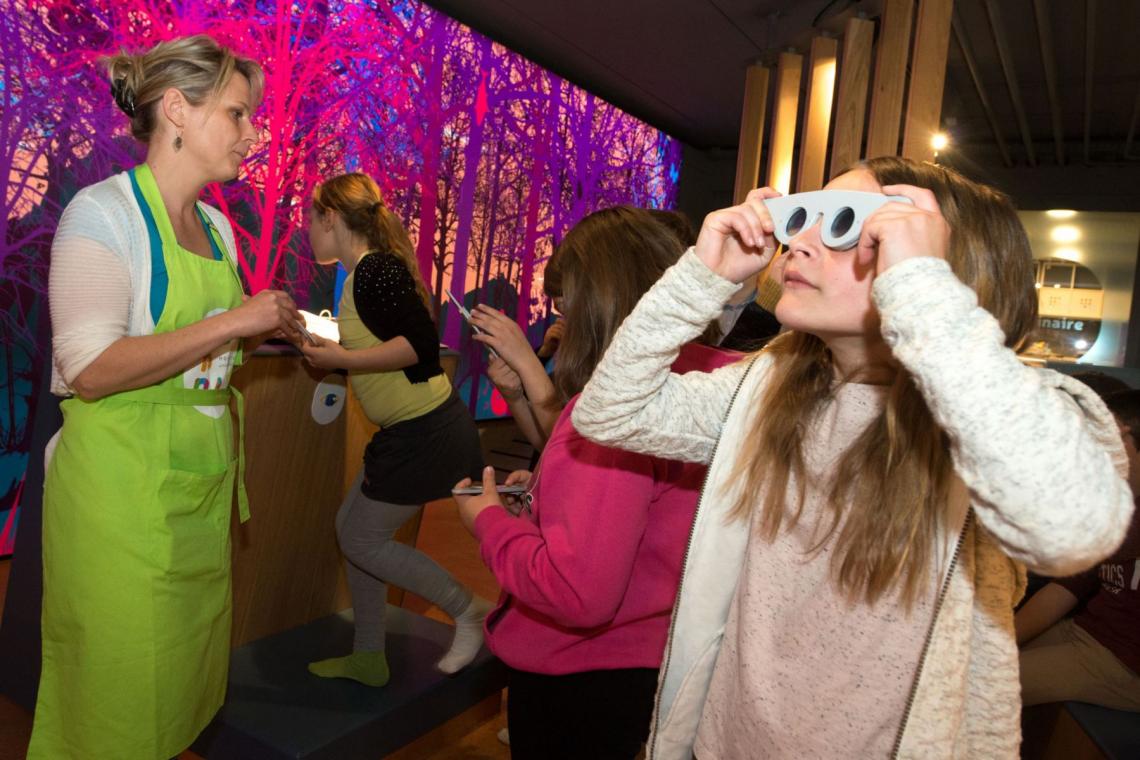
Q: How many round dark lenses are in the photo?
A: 2